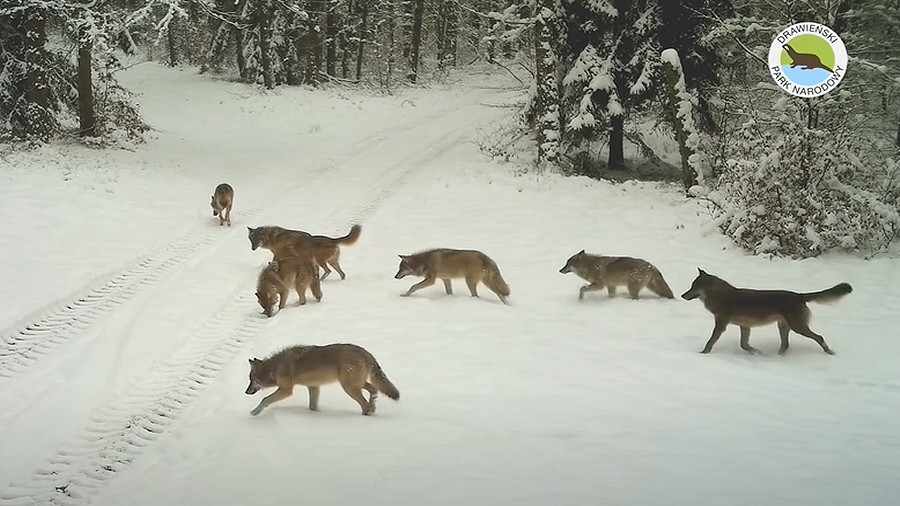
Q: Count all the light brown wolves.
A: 6